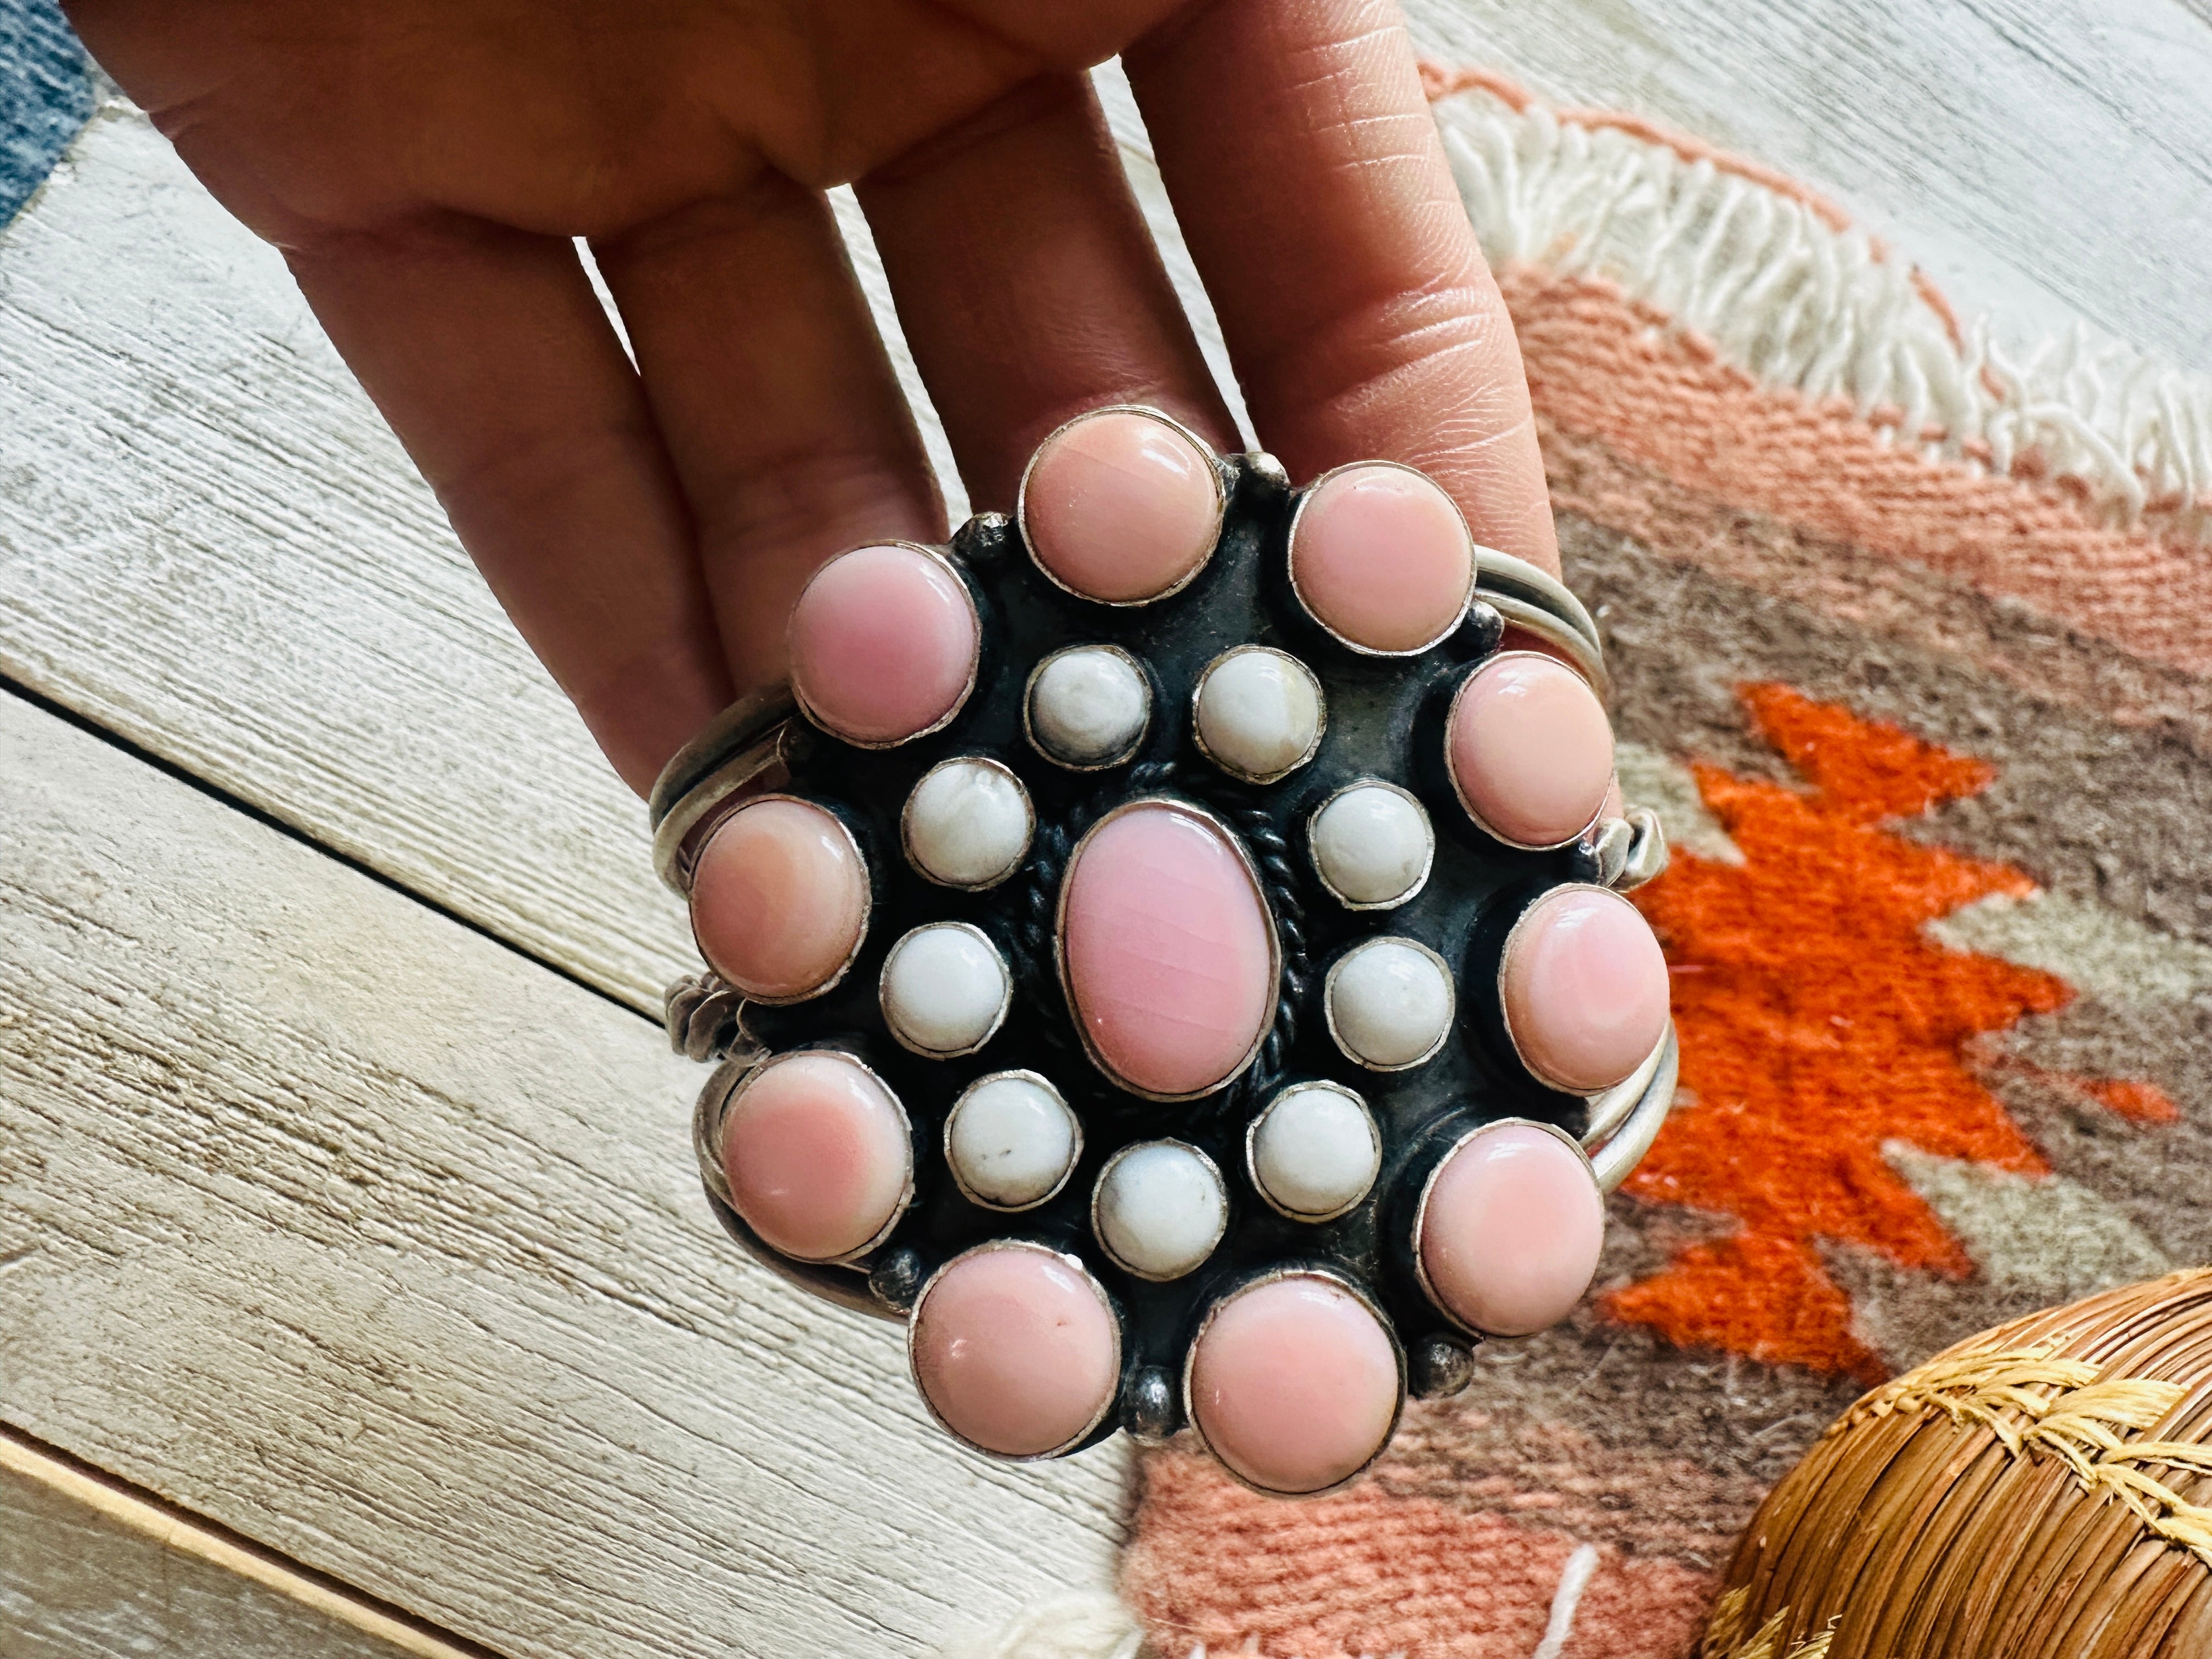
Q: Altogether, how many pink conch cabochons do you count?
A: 11